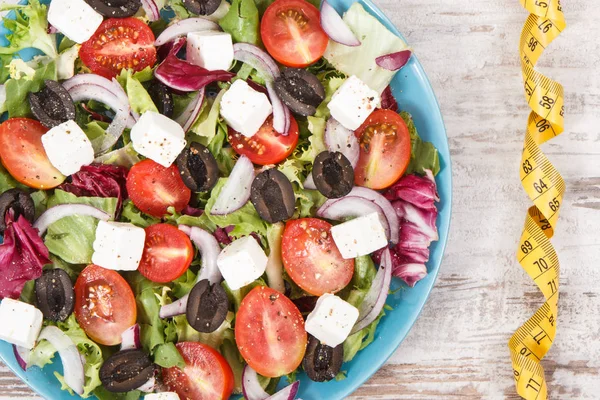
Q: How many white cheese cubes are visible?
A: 12